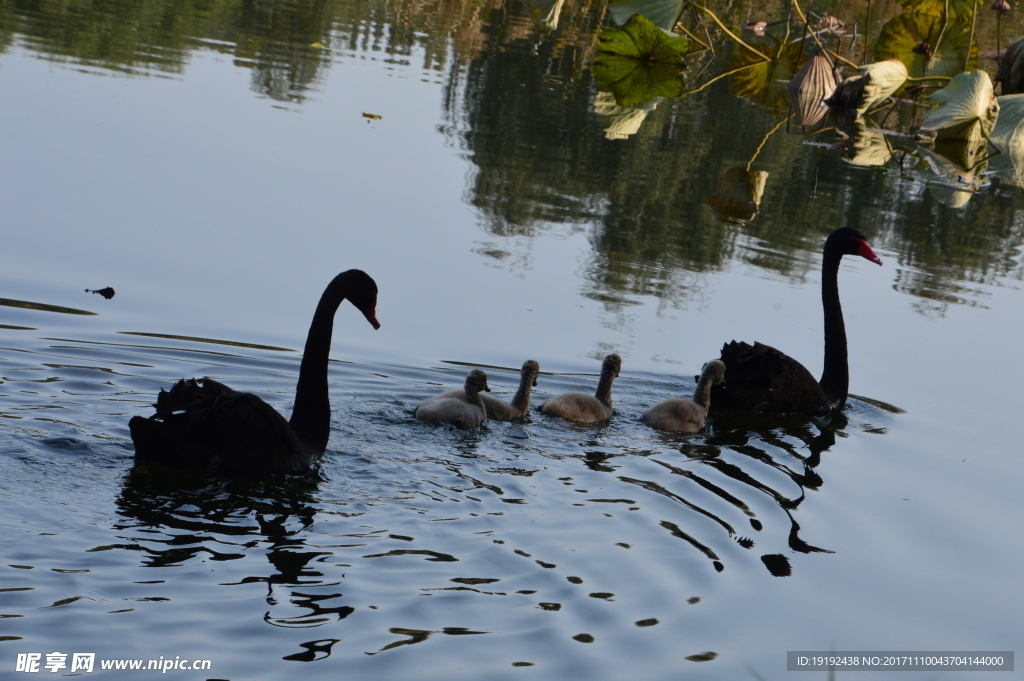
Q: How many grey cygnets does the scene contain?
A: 4